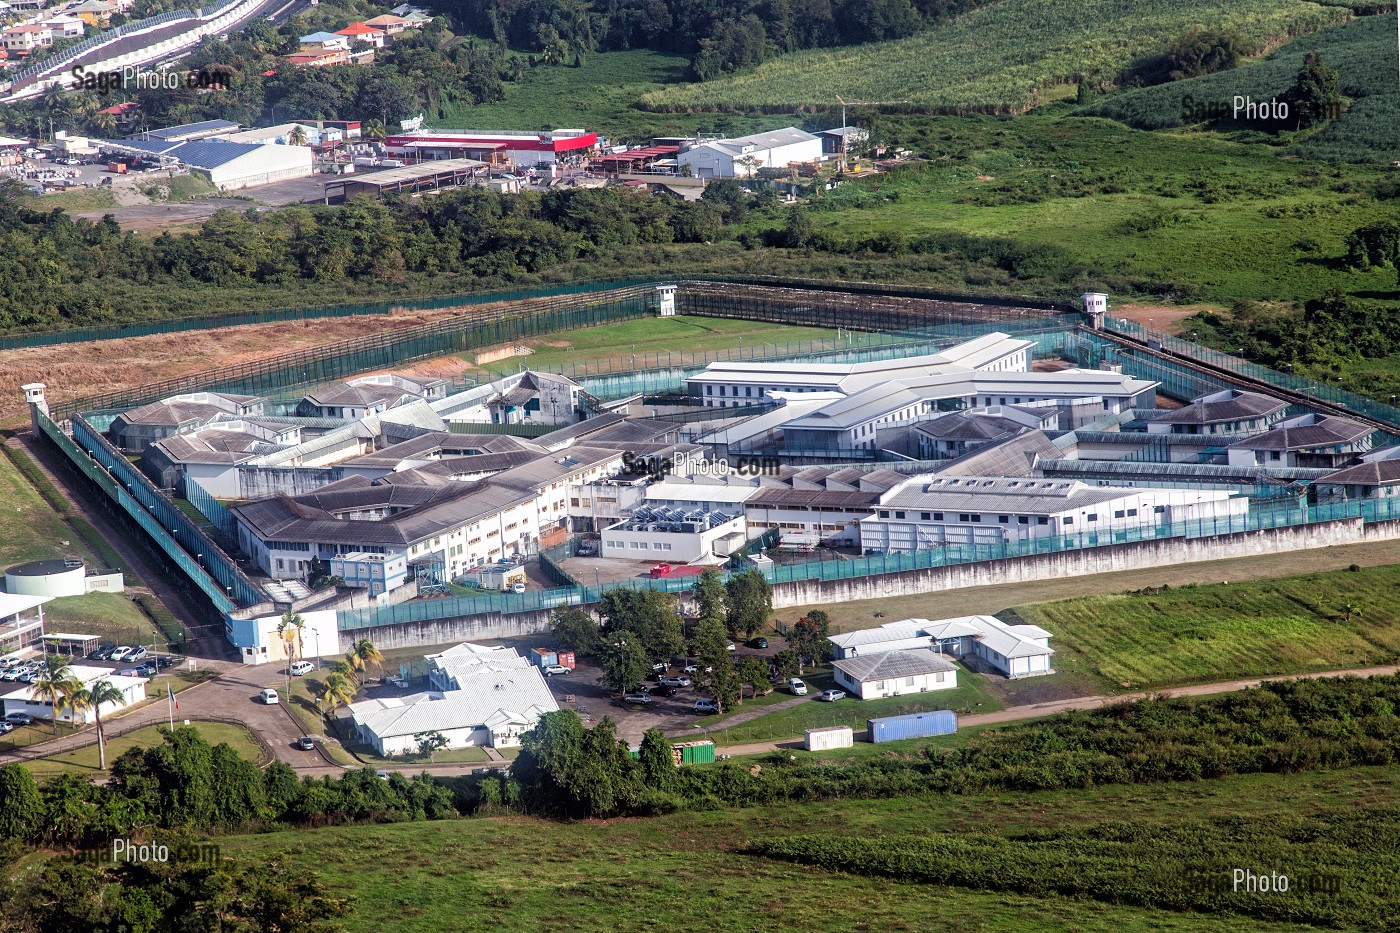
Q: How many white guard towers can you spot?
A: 3